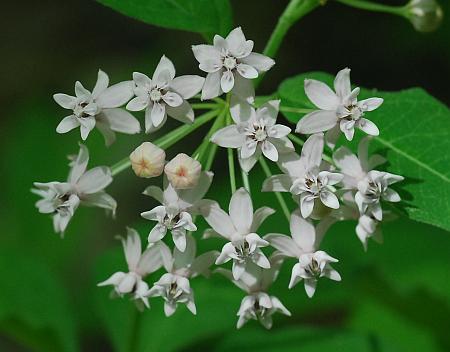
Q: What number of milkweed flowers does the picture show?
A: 15